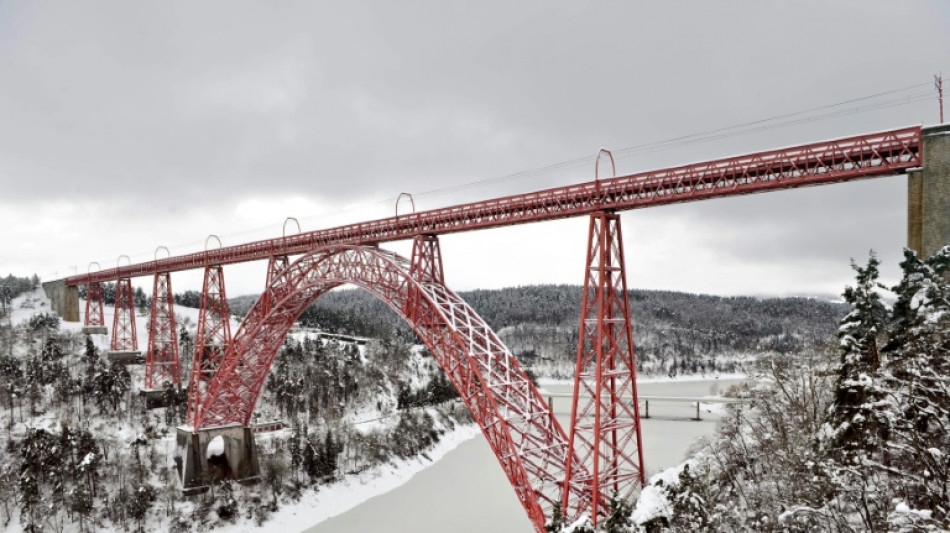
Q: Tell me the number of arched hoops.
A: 7